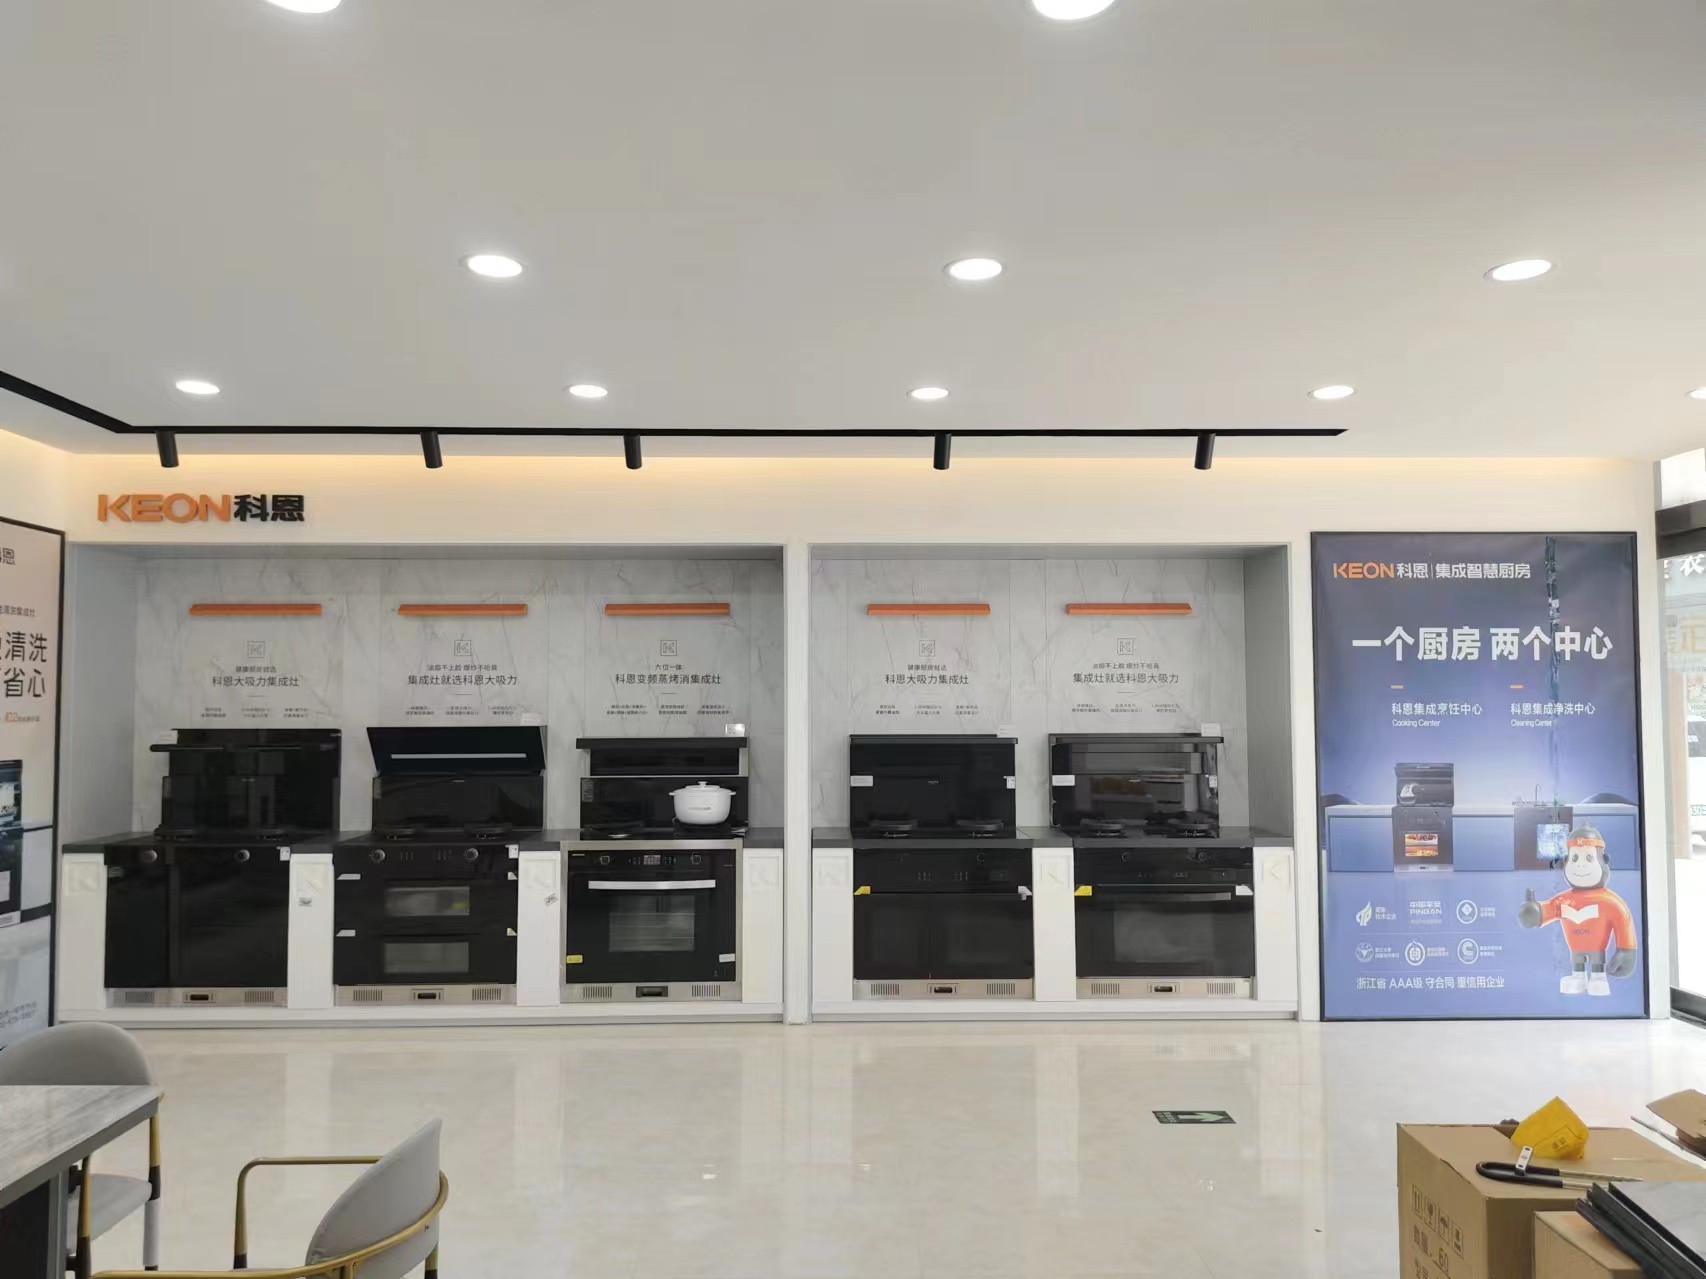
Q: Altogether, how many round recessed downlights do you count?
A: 10